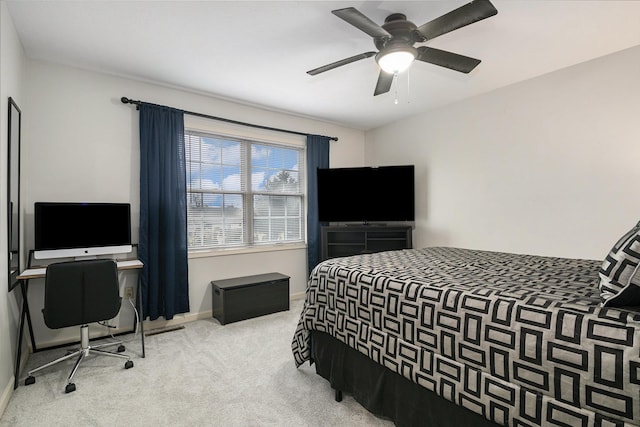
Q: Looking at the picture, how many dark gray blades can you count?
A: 5